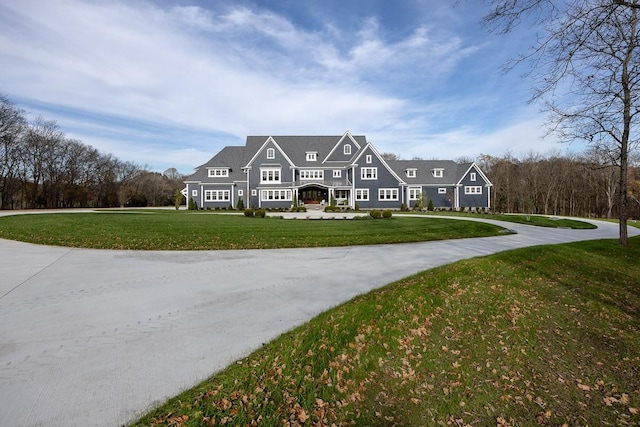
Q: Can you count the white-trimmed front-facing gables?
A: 4